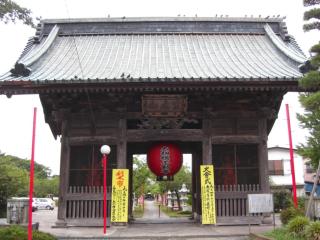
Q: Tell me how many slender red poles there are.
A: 3